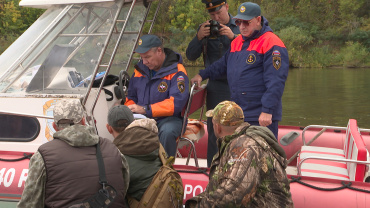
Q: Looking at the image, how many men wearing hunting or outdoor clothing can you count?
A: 3